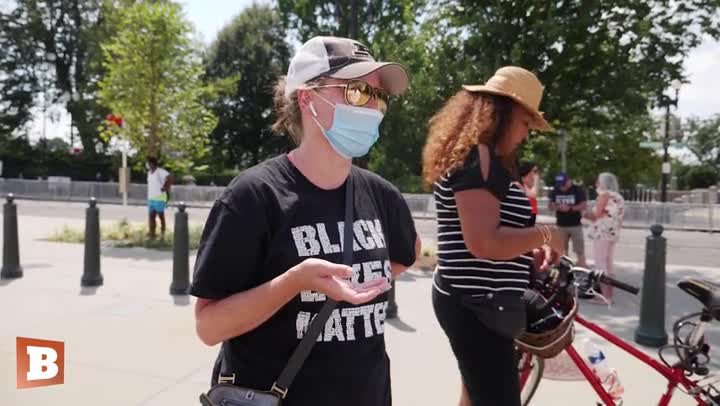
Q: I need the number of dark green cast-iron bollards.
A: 5